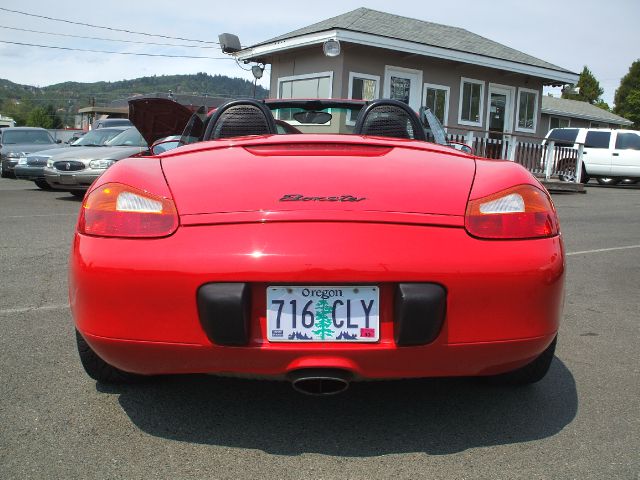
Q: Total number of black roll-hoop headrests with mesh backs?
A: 2